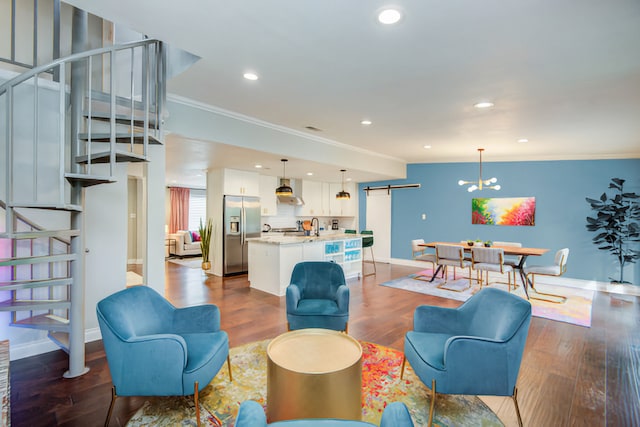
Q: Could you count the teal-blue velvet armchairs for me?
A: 4